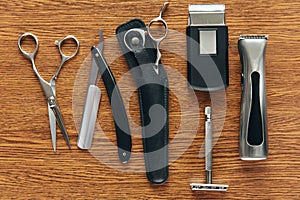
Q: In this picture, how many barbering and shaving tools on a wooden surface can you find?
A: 6